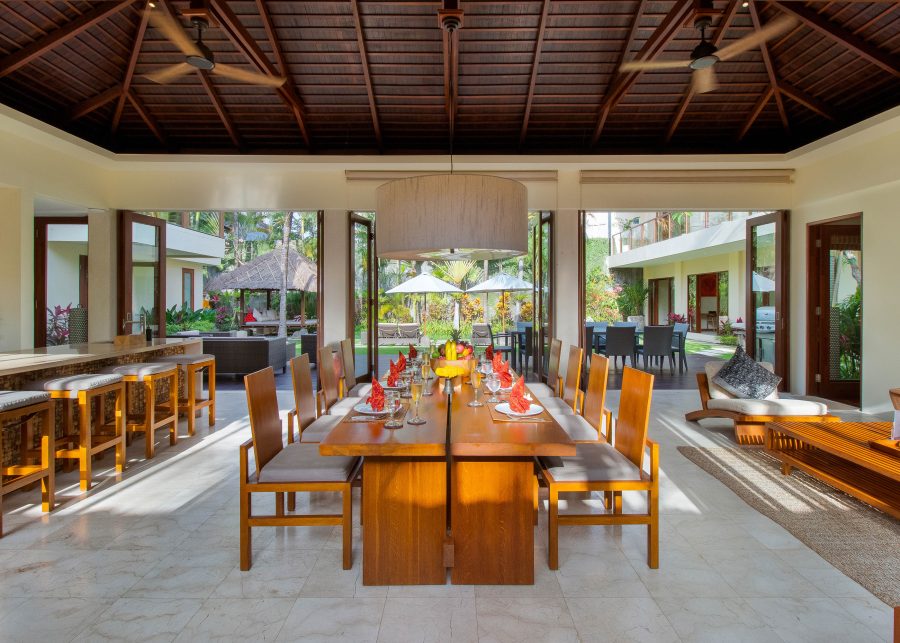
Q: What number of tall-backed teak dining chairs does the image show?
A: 8